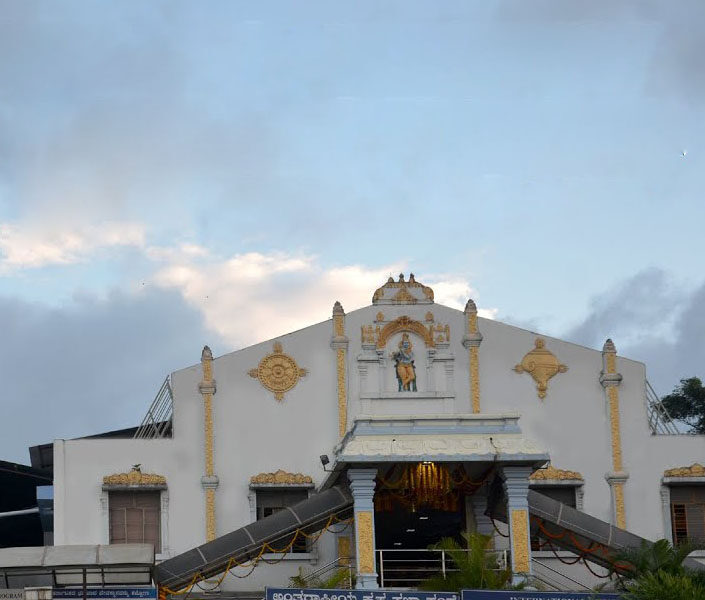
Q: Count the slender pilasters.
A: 4